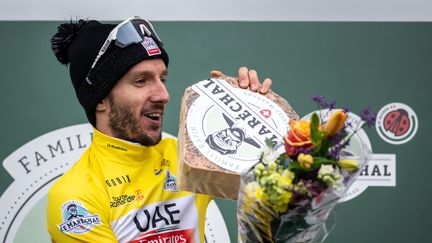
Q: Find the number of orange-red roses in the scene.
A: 1